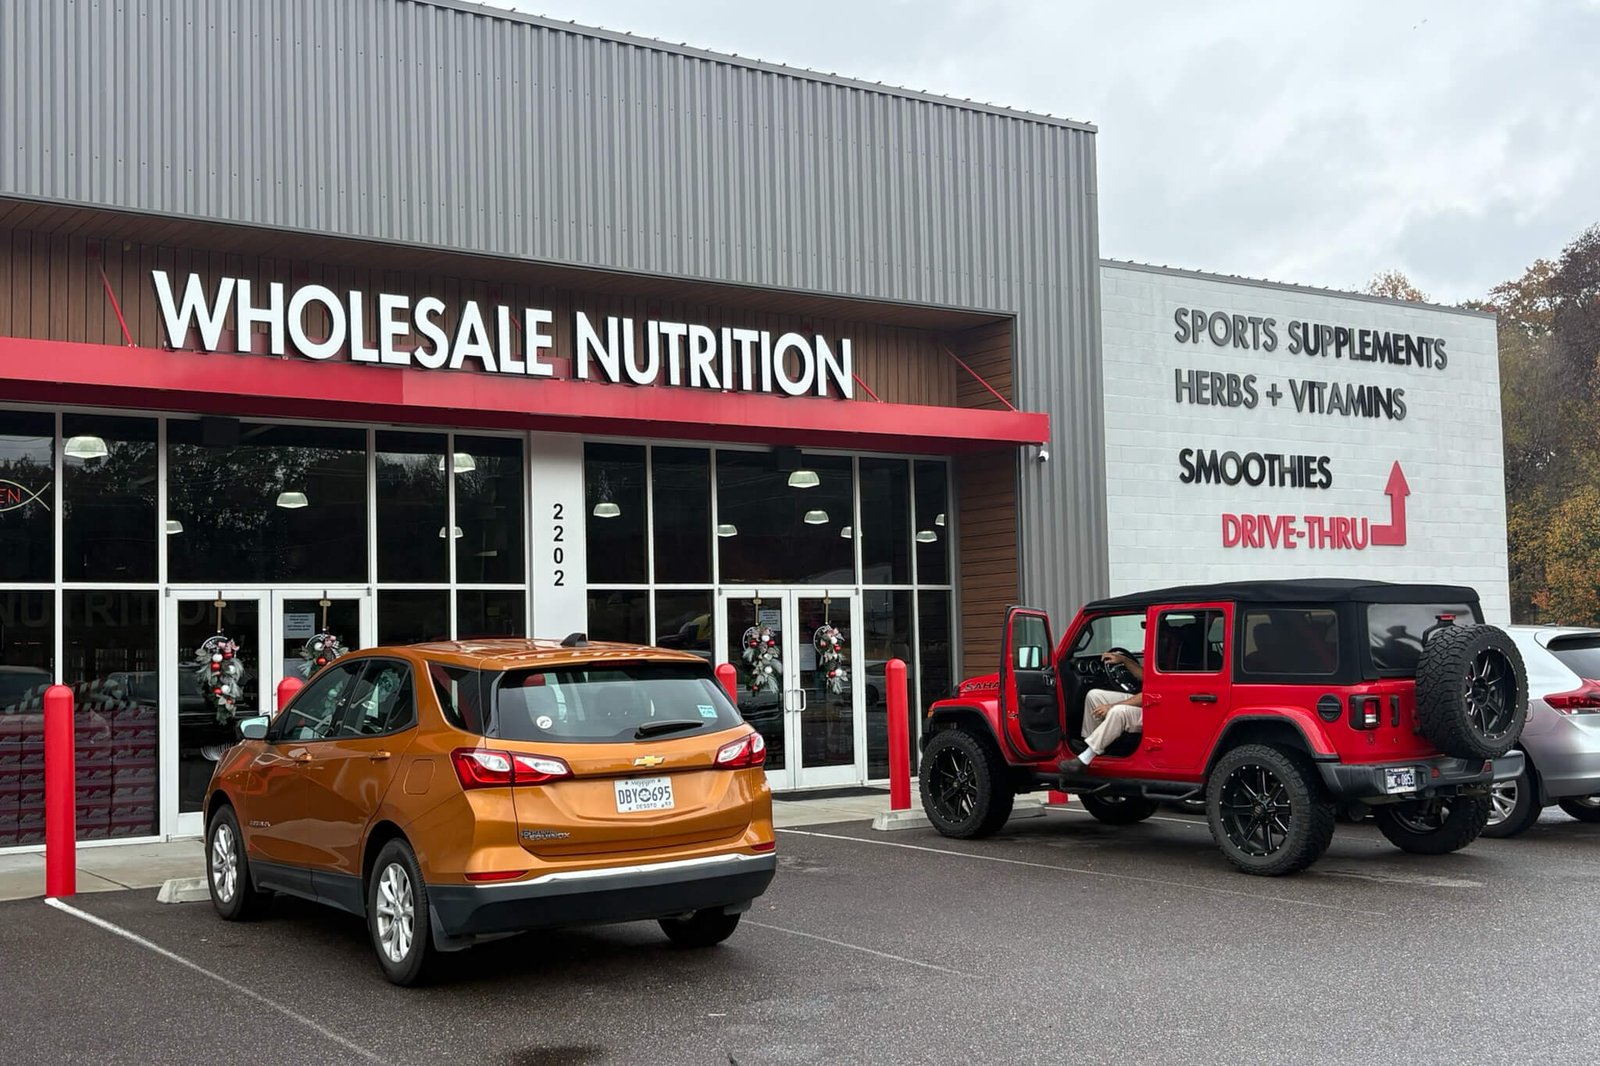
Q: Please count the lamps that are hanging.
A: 12